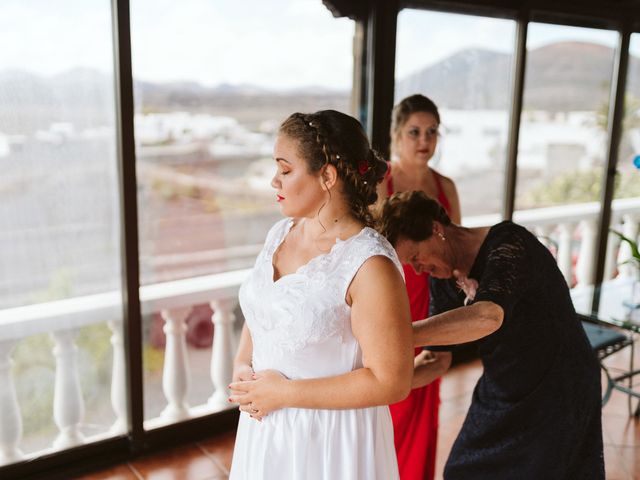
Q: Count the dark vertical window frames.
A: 4